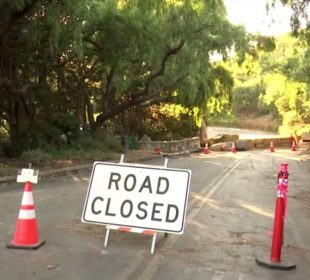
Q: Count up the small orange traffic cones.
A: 5